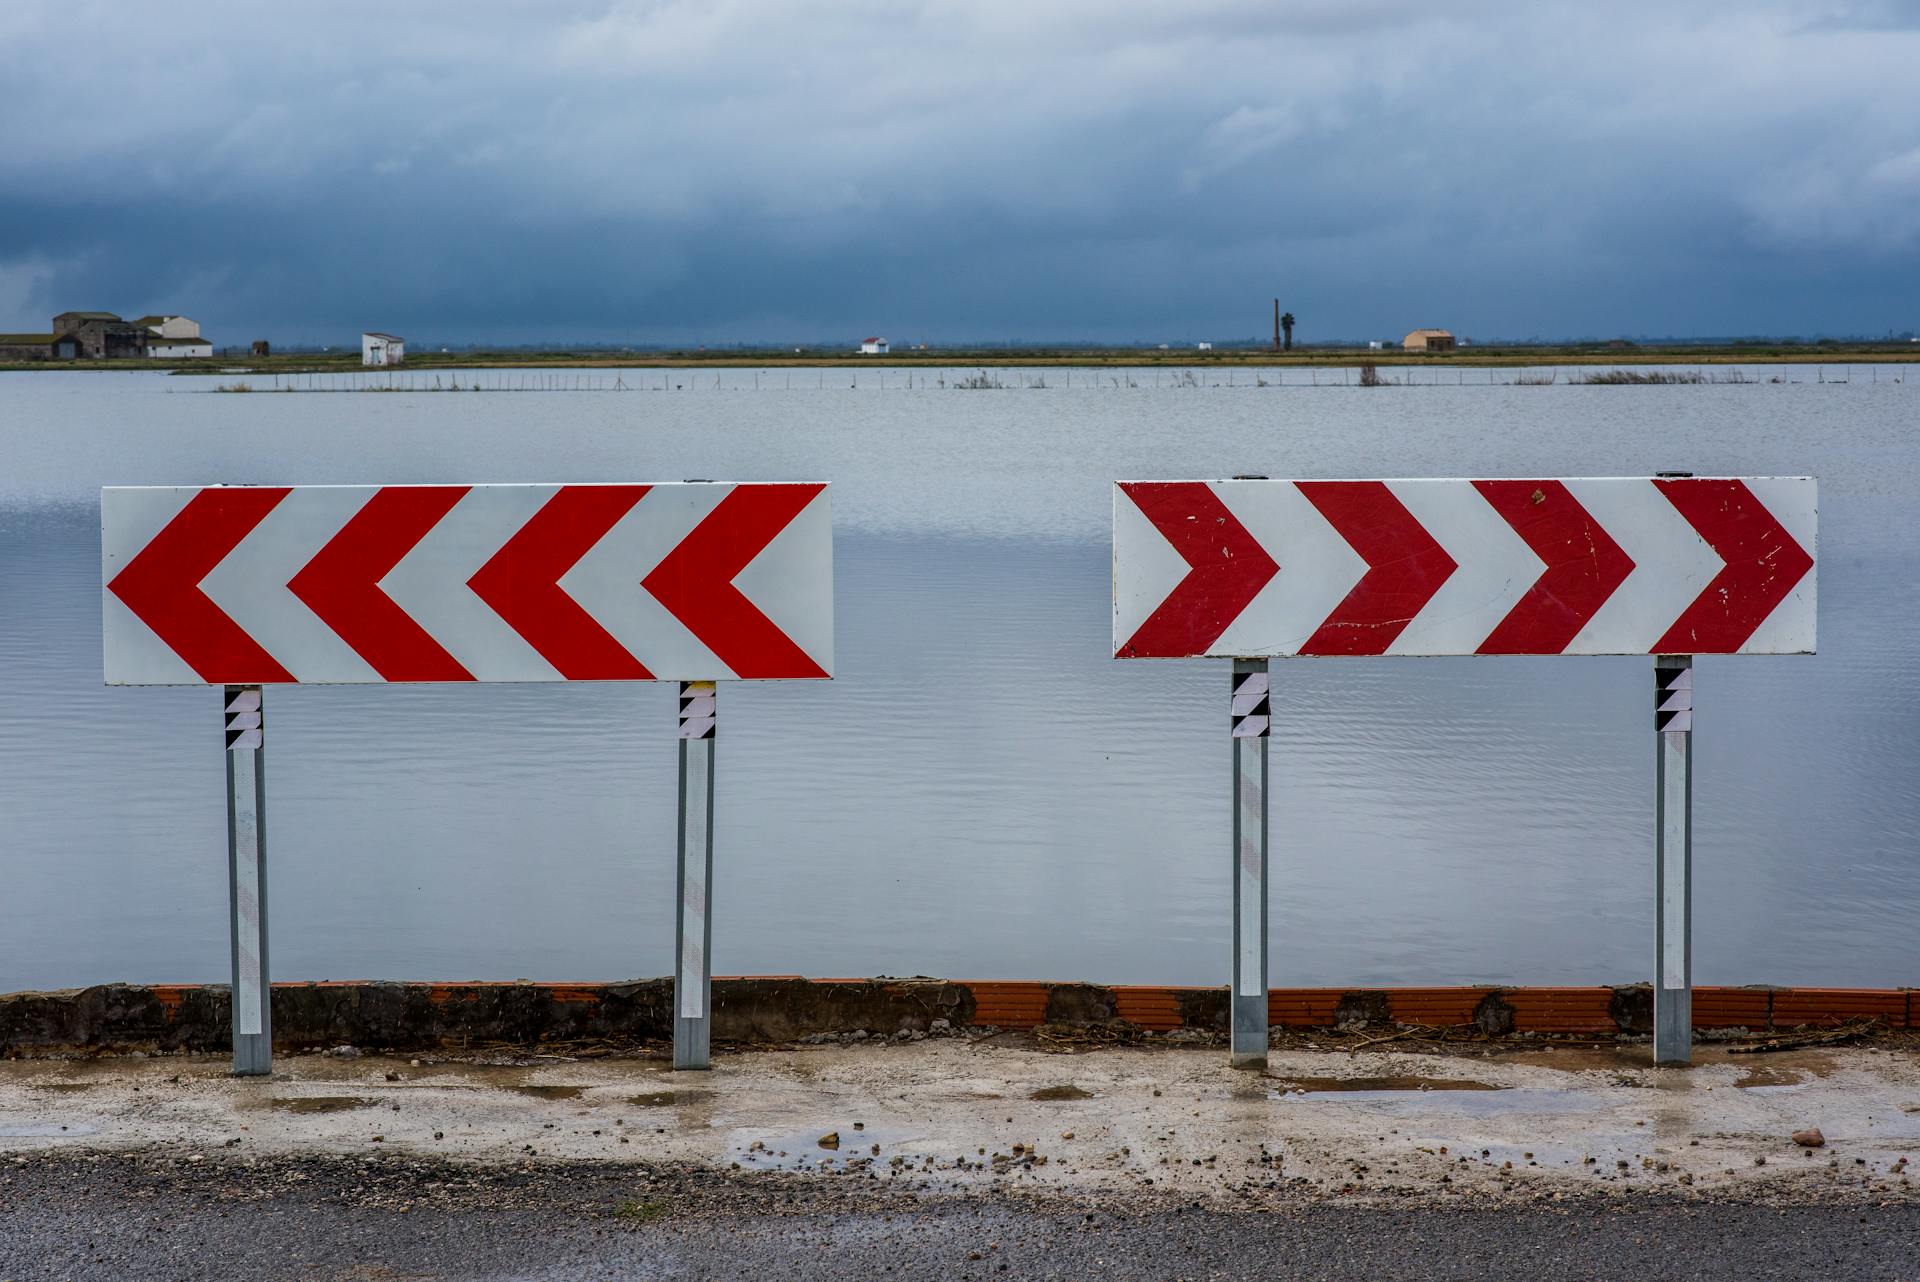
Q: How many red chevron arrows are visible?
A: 8